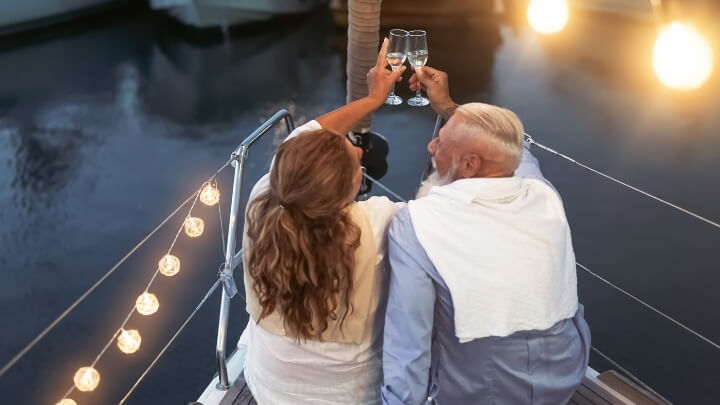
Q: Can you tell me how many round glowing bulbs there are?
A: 9